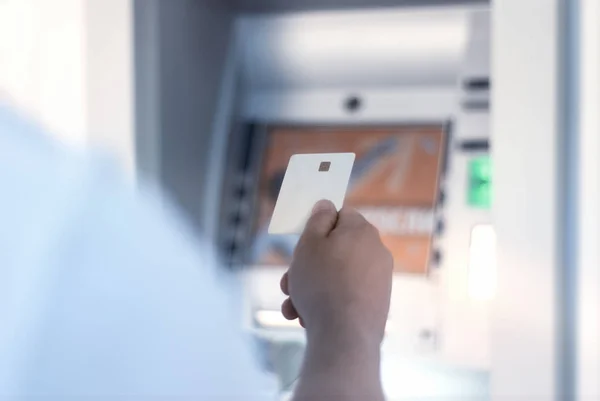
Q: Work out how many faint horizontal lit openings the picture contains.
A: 1